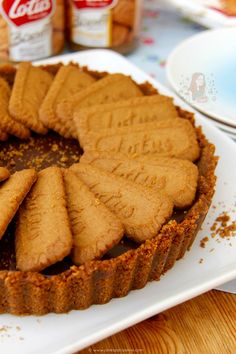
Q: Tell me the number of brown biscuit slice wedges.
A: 12